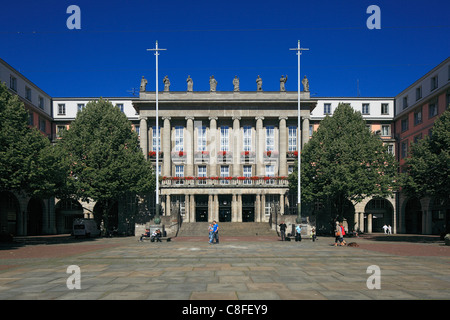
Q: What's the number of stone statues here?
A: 8